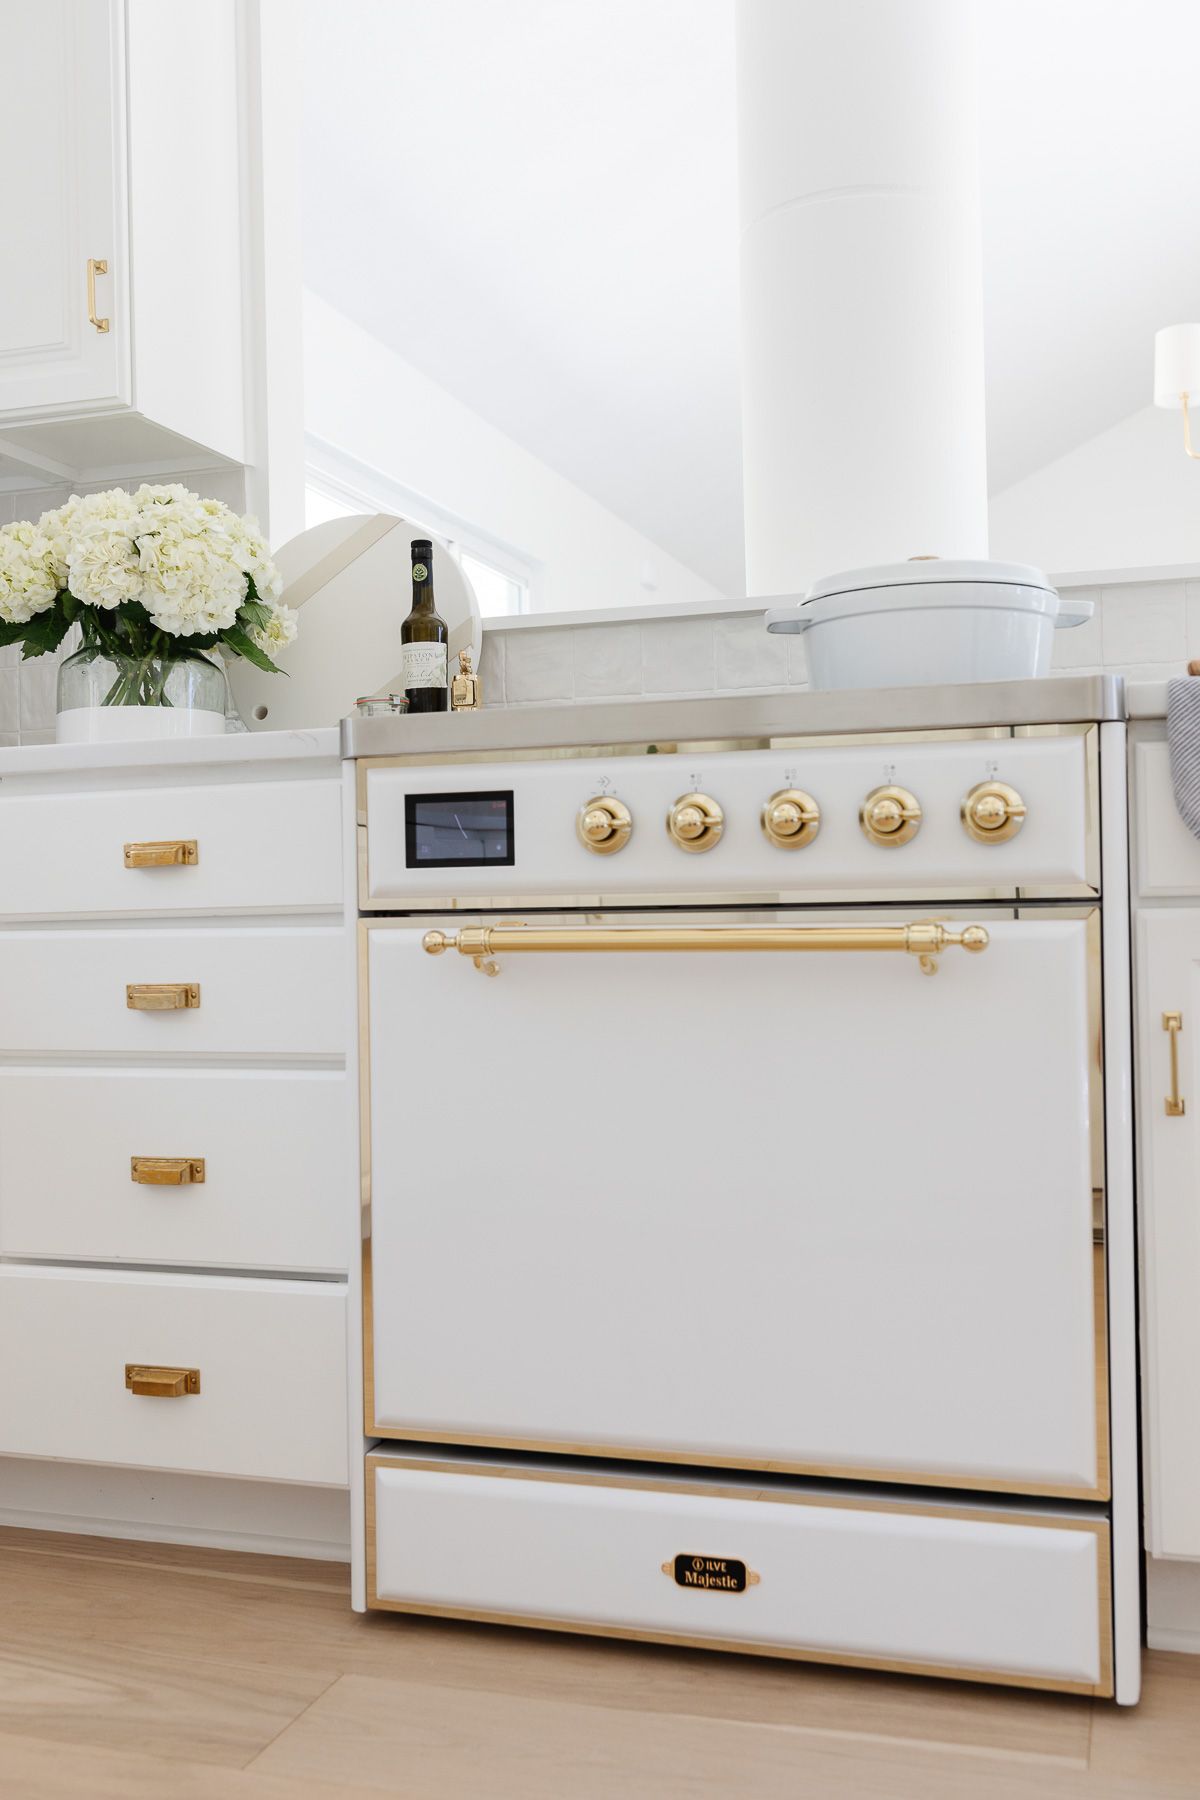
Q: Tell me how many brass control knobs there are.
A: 5